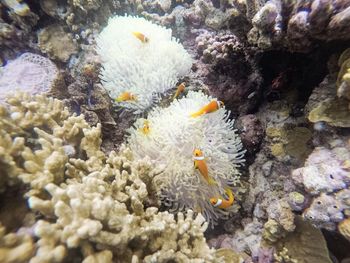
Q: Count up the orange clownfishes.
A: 7